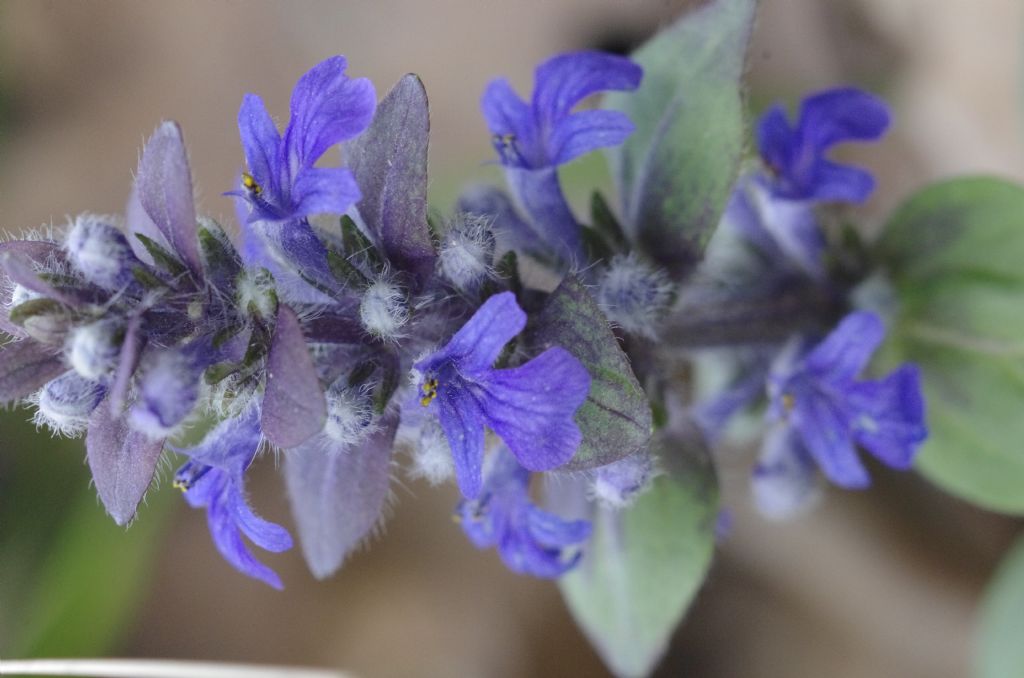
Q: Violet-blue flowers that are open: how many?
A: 7